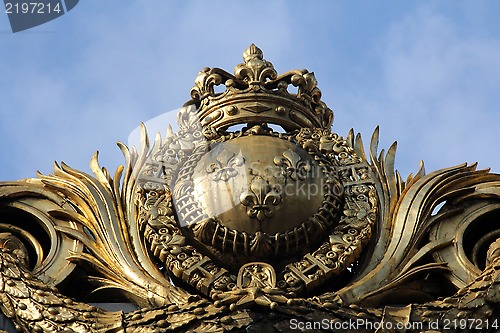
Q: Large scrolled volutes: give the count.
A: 2